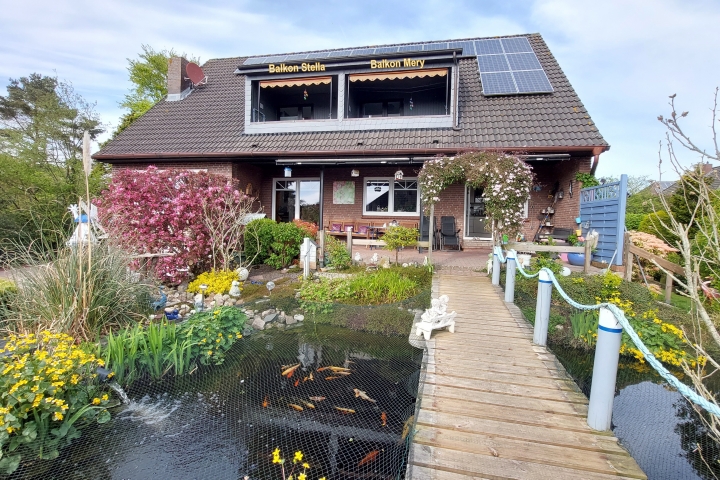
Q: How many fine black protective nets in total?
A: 2